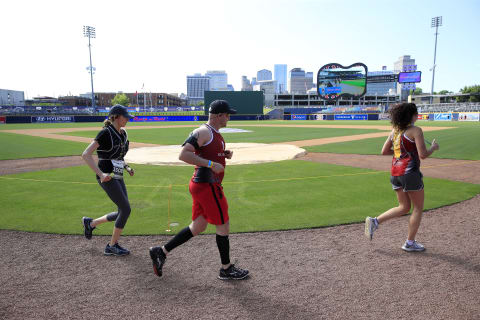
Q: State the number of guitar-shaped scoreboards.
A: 1